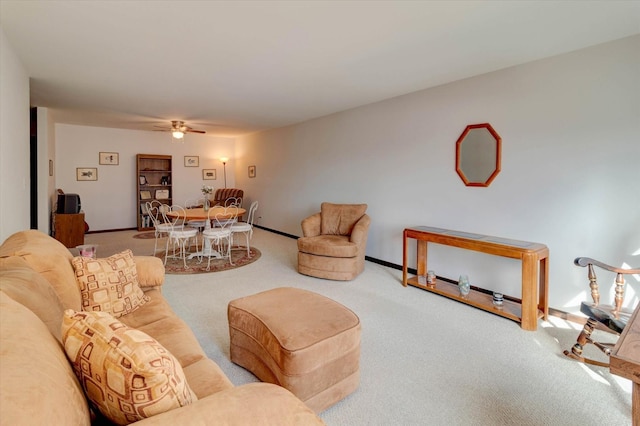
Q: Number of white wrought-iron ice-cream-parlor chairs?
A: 6